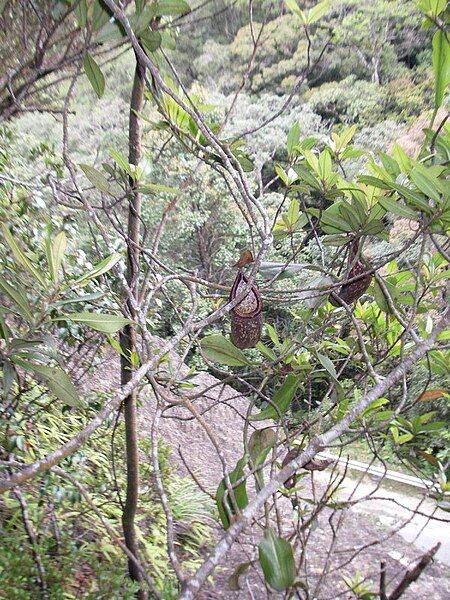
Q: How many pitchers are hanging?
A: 2